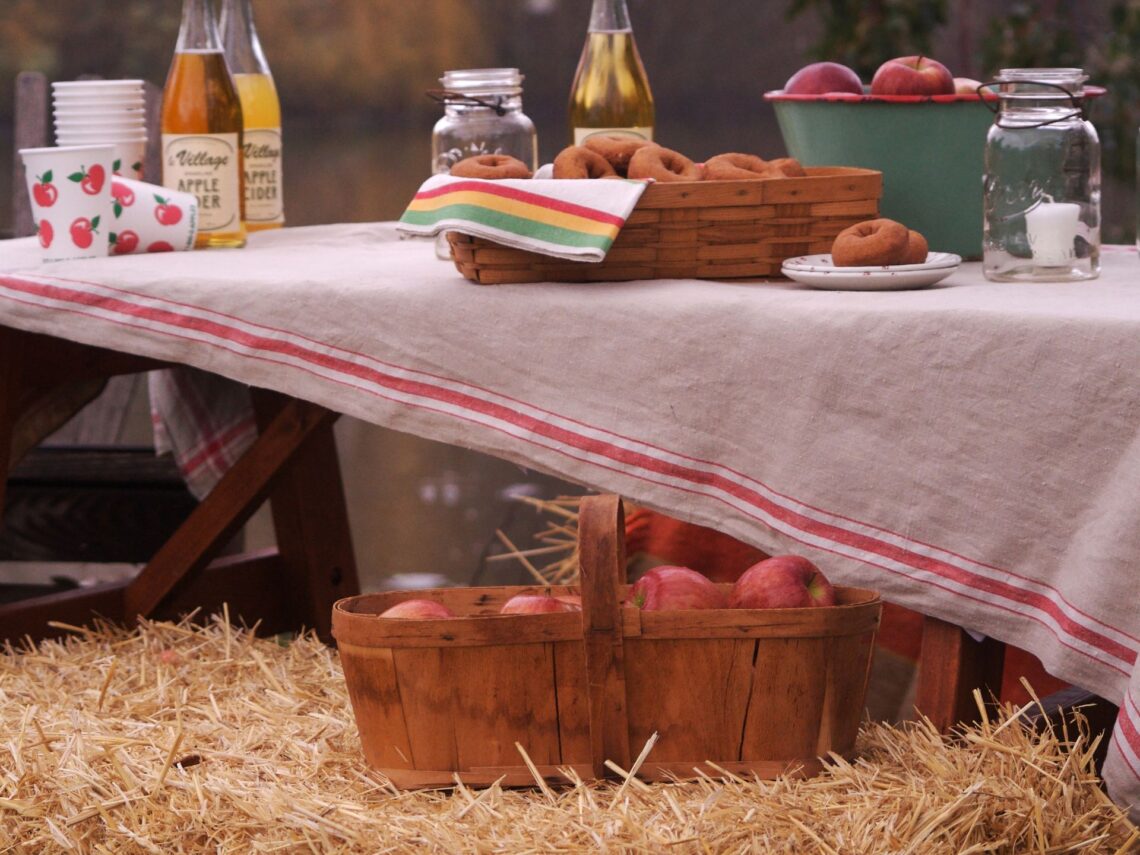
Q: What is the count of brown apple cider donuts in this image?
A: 8